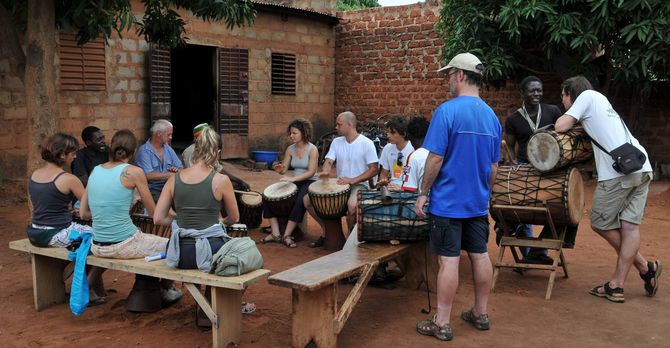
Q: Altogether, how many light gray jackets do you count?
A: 1